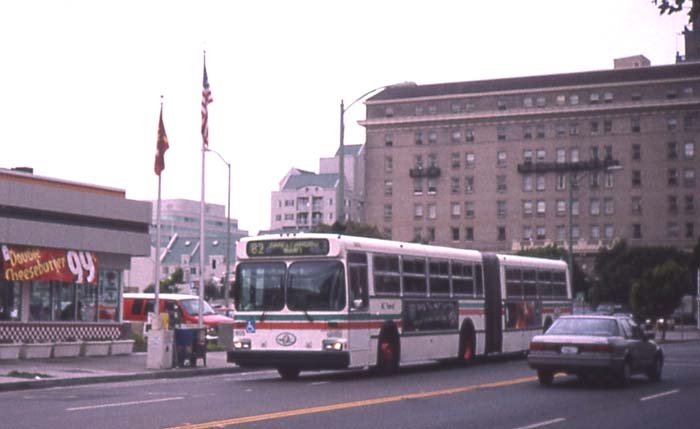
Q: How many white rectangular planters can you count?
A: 5